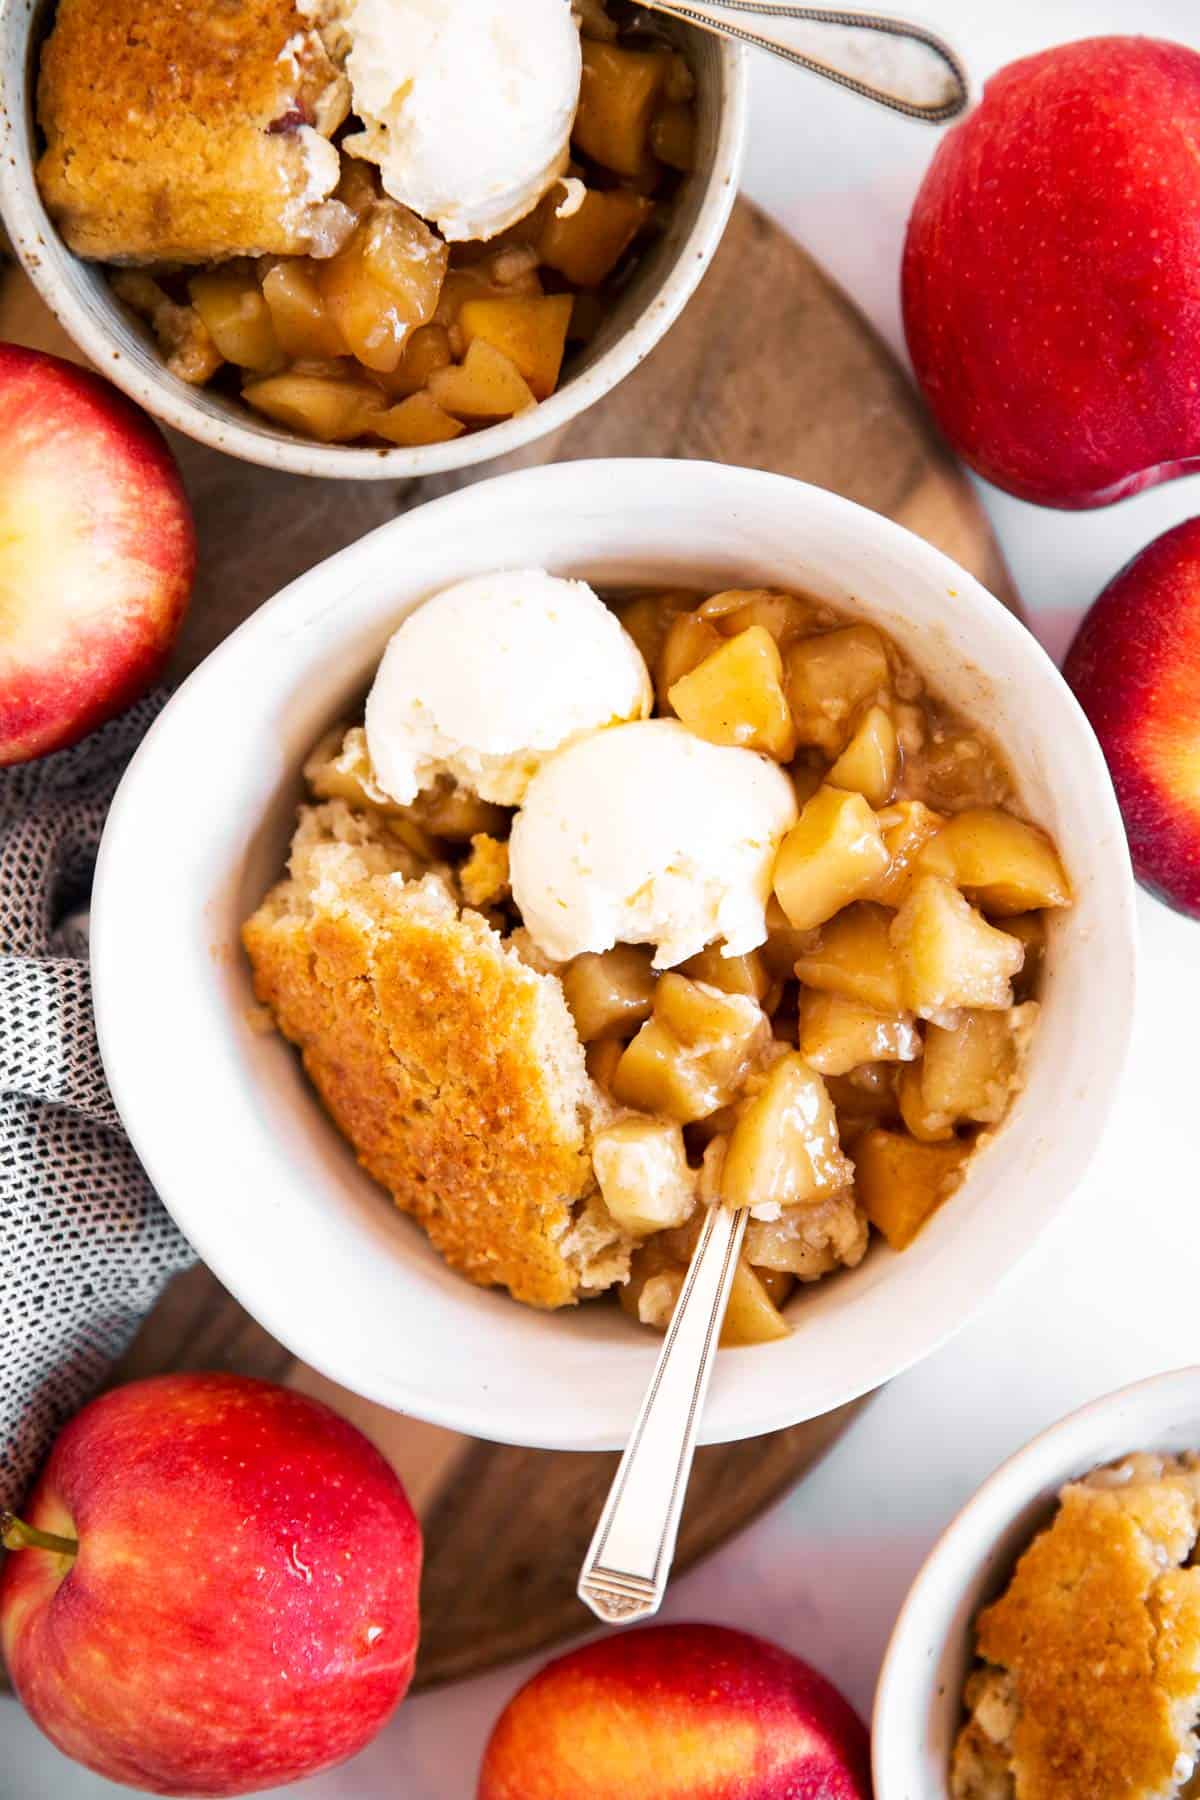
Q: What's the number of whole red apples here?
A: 5